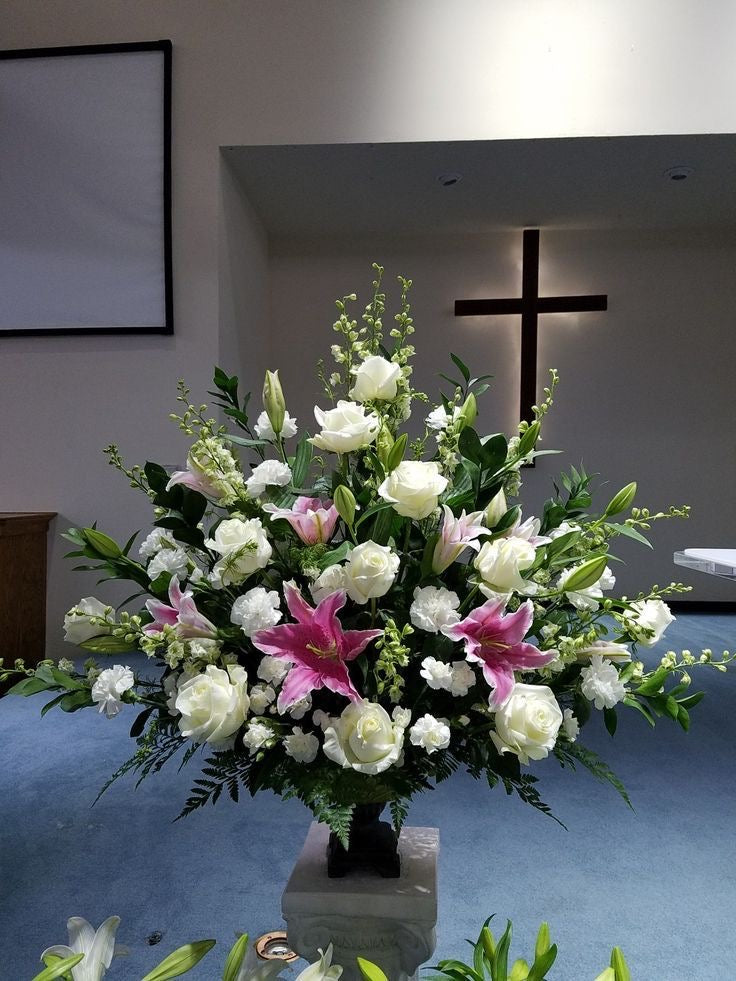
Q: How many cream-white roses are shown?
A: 11